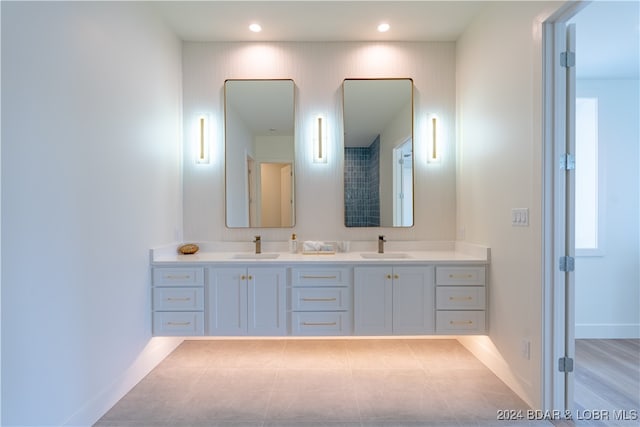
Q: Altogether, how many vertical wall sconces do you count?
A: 3